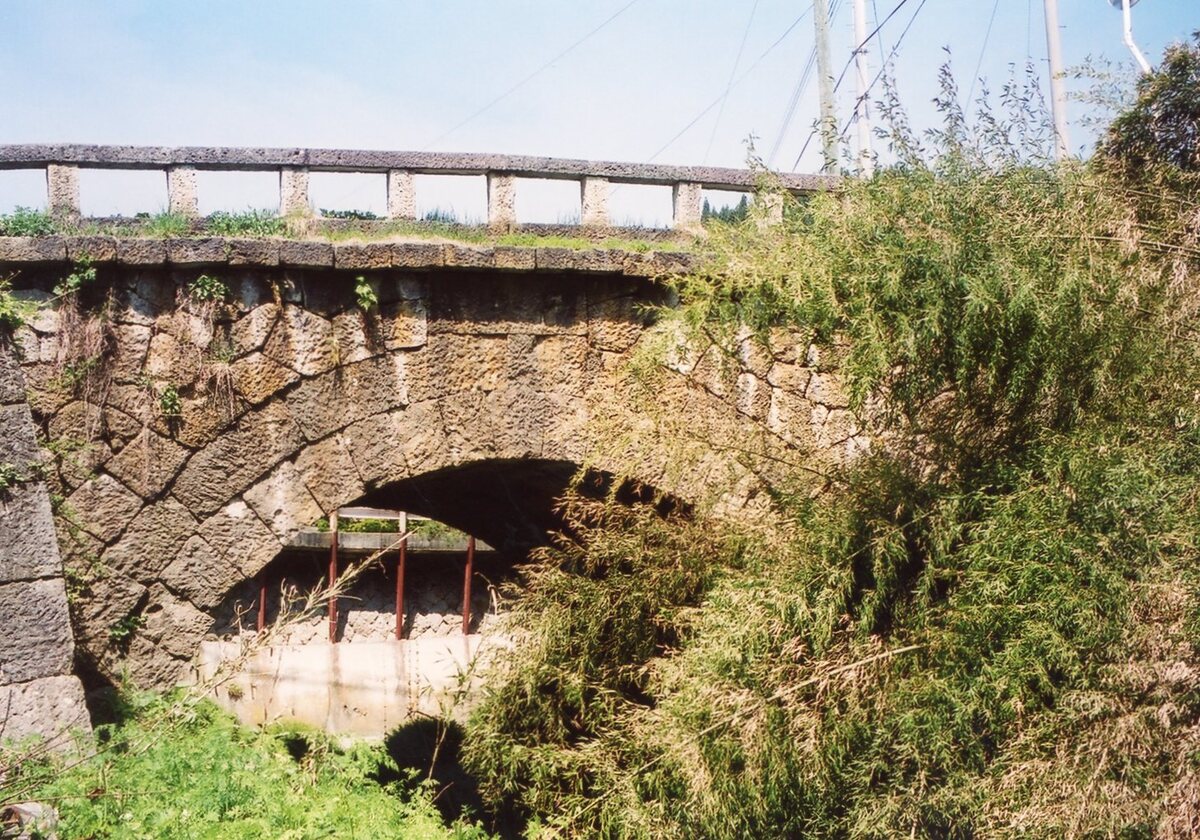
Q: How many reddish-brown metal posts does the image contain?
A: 4